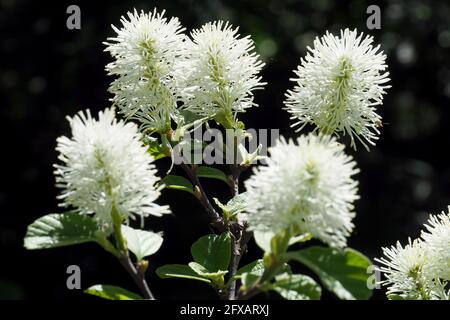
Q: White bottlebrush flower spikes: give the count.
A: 7